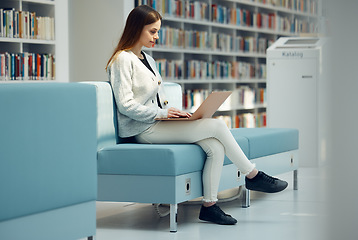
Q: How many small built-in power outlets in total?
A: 3